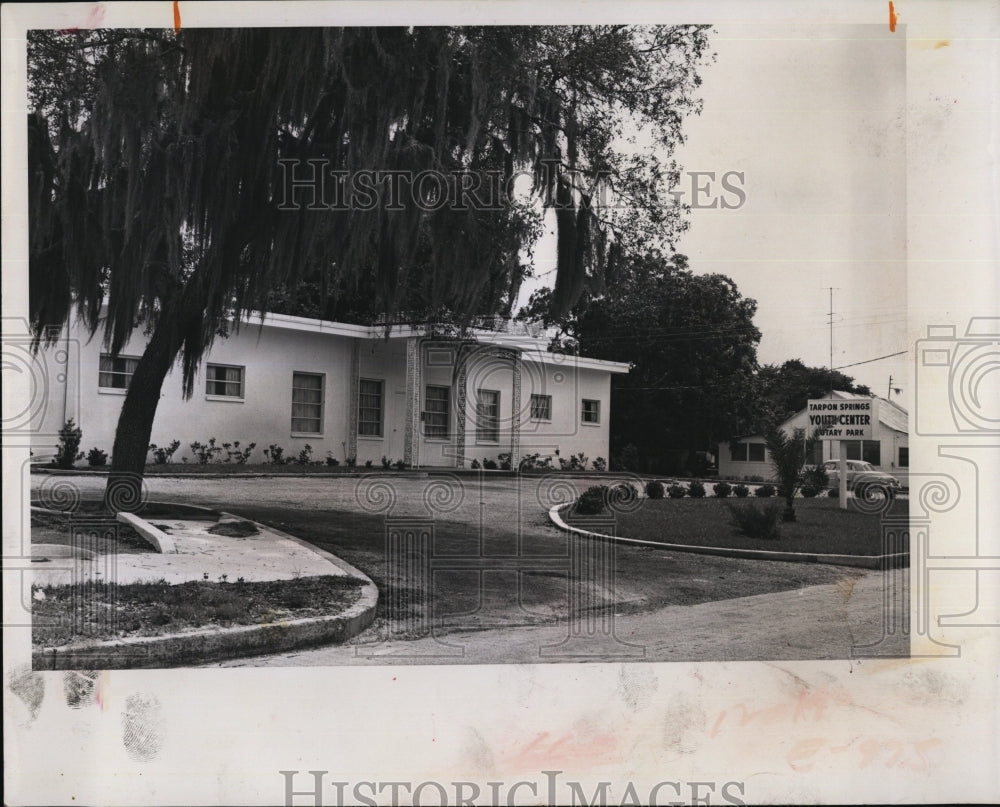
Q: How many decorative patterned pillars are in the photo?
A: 4